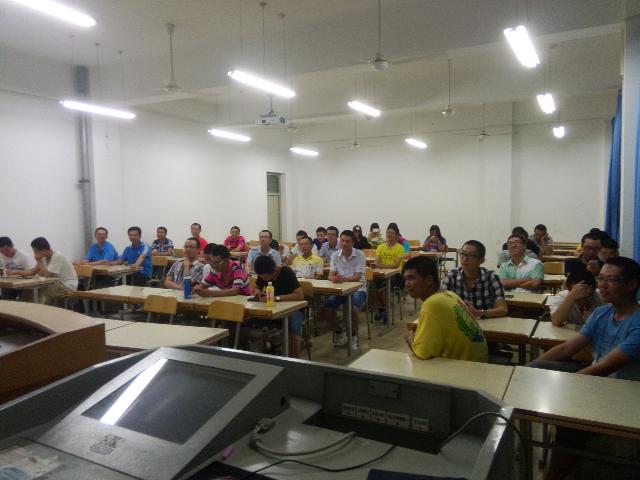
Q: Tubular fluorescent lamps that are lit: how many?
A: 10